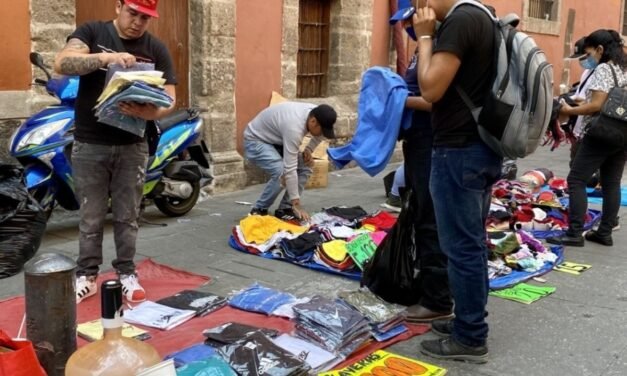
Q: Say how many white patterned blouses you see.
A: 1